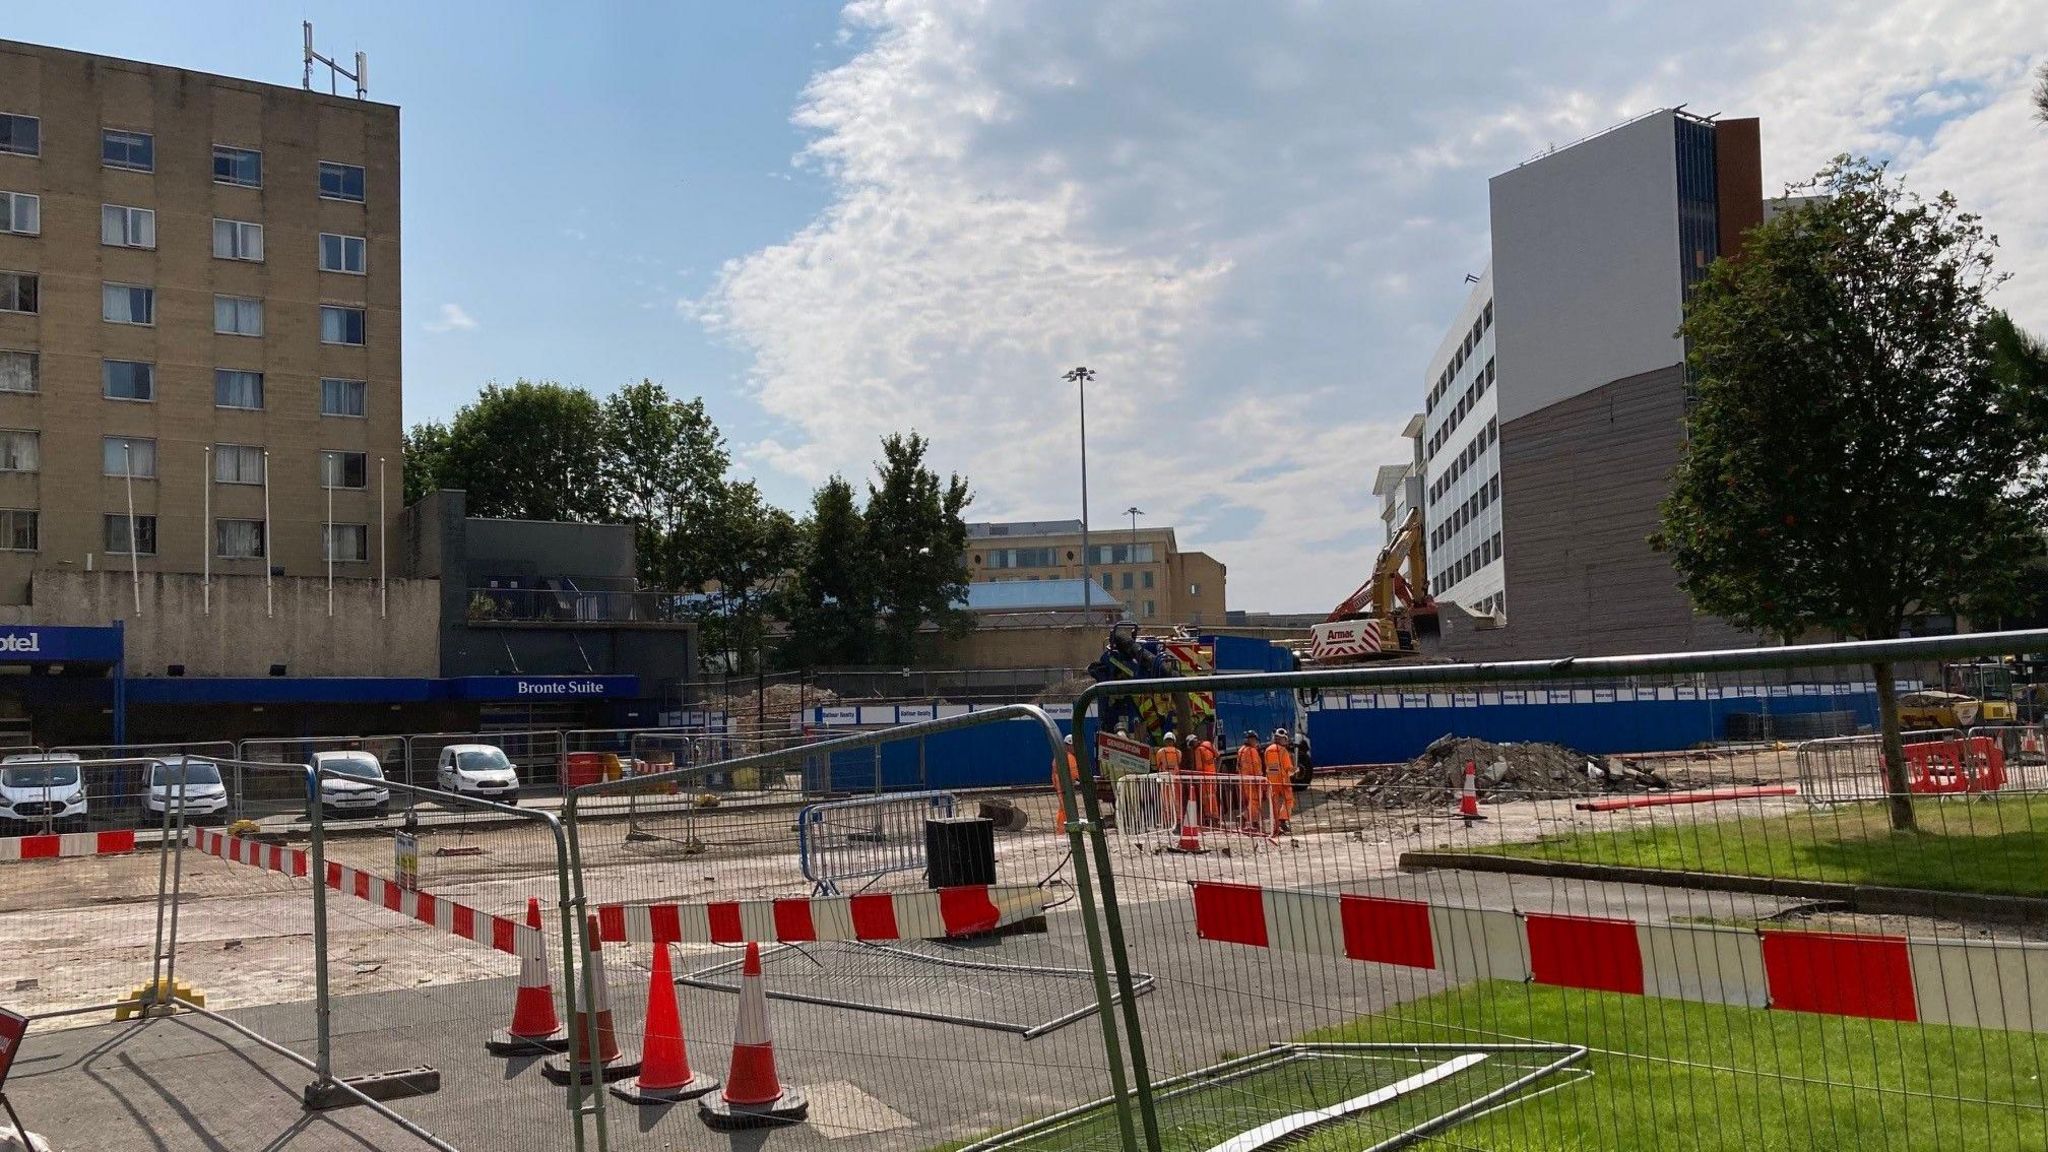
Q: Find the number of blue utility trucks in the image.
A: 1